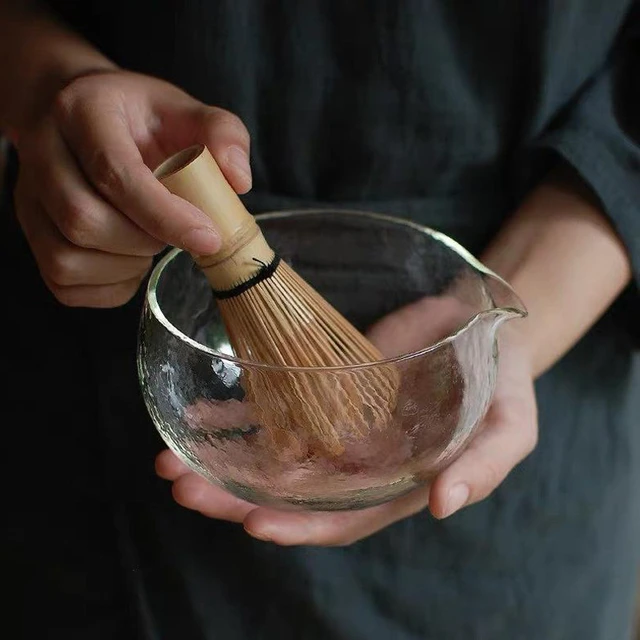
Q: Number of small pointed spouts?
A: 1